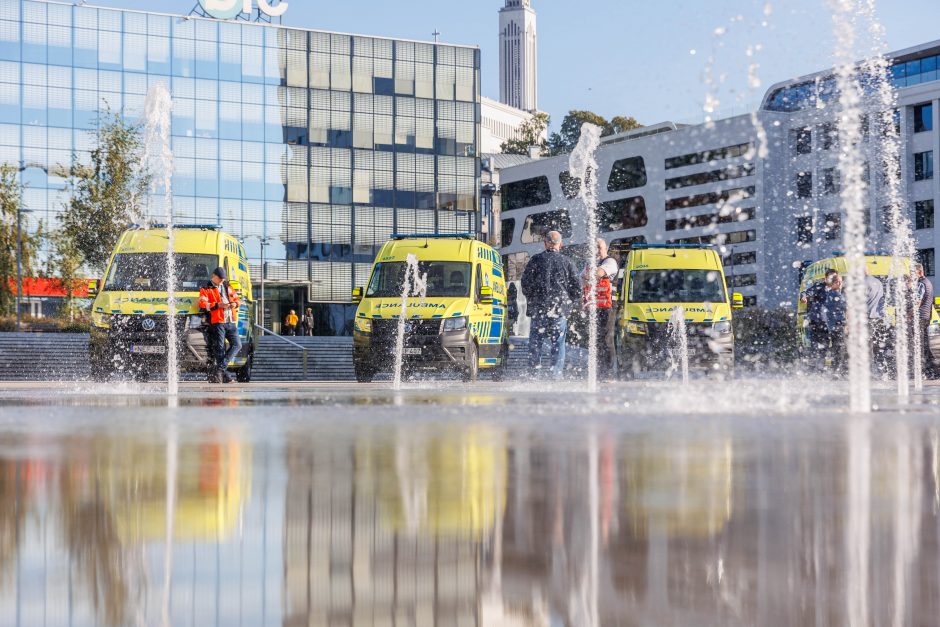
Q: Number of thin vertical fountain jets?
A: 7